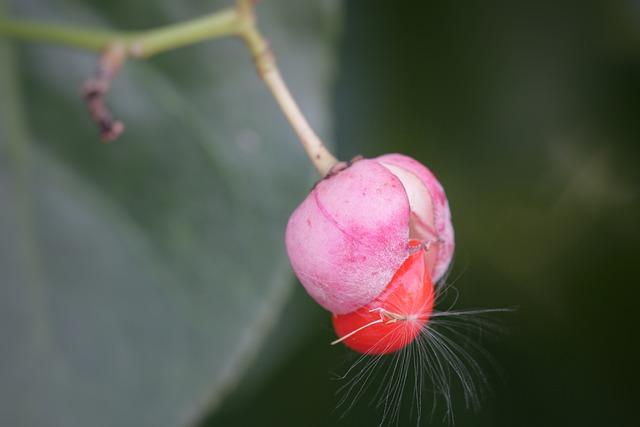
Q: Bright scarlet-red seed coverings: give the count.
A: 1